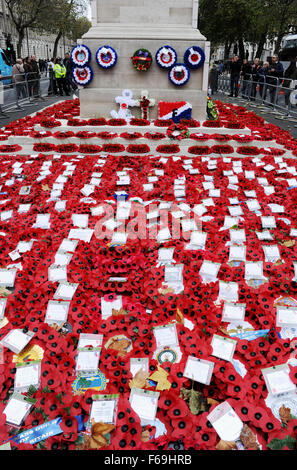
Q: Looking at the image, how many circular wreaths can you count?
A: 7